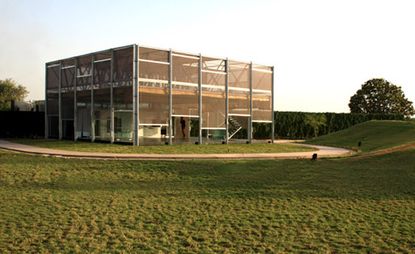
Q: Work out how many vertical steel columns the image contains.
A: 11